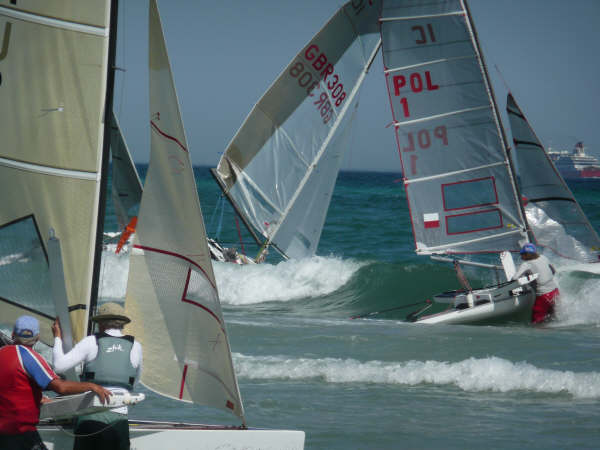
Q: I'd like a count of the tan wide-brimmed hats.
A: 1